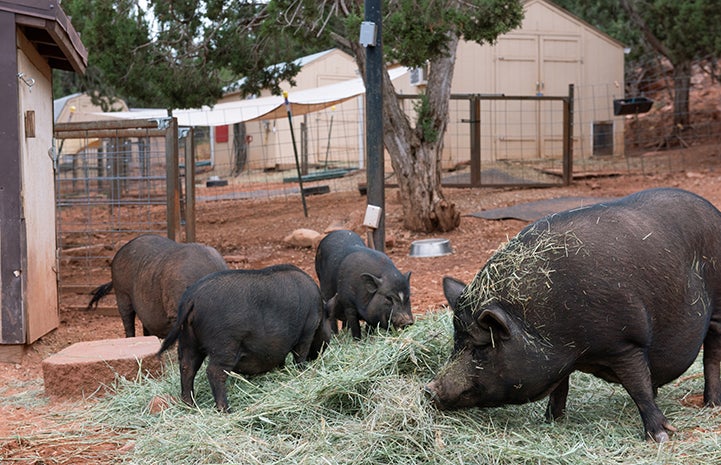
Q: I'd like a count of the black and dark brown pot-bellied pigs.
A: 4